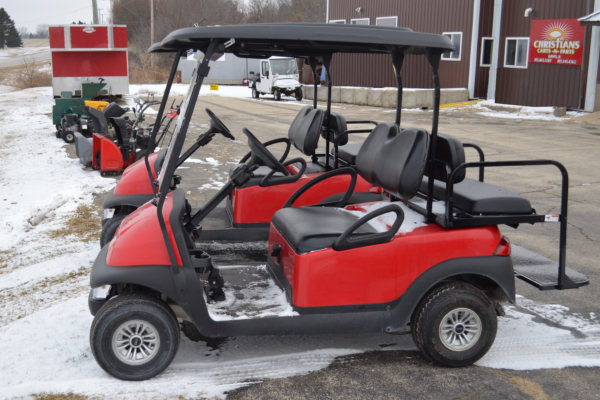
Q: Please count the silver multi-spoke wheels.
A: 2